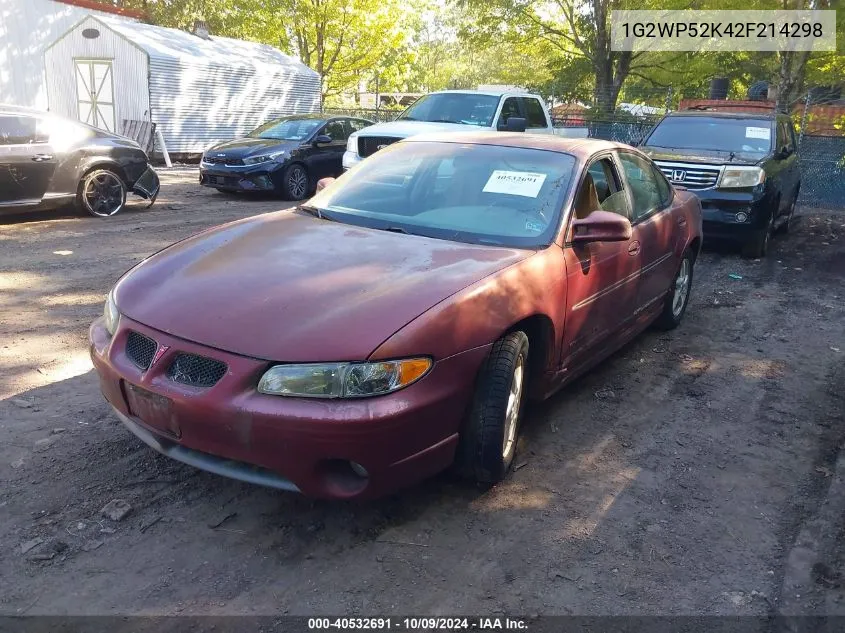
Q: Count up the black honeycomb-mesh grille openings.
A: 2